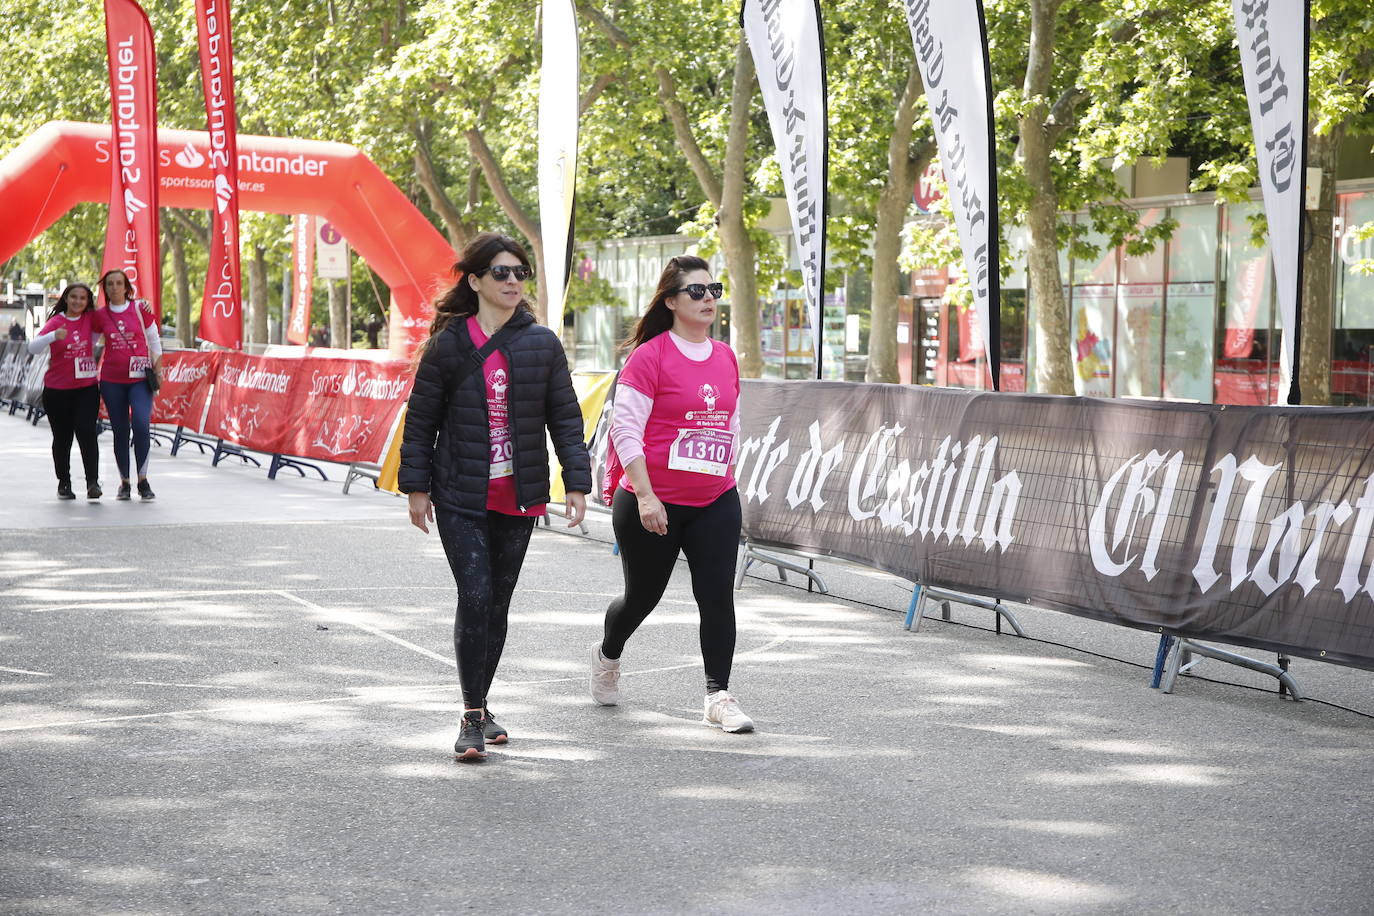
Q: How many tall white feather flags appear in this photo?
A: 4